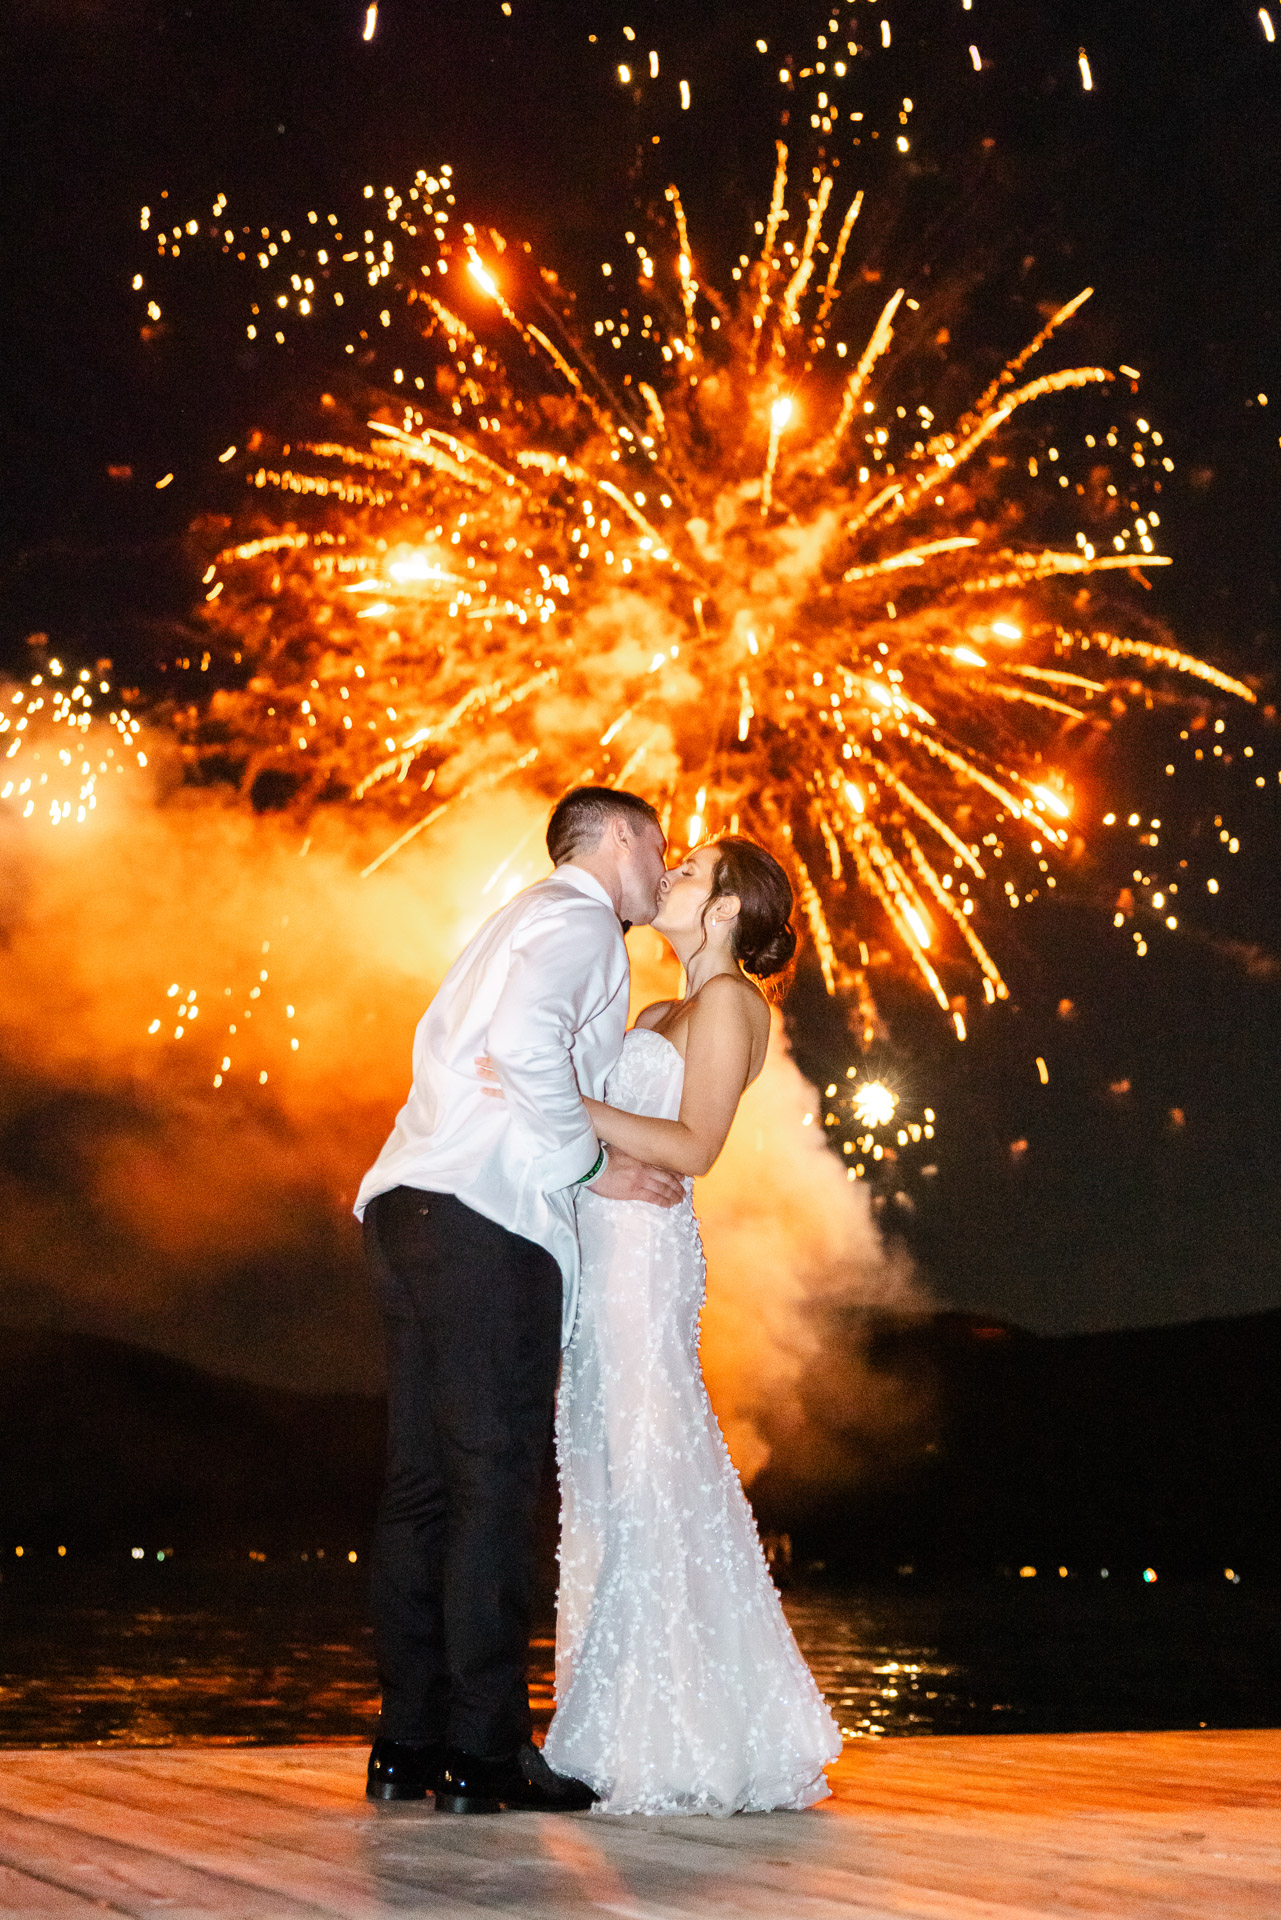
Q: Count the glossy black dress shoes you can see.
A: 2